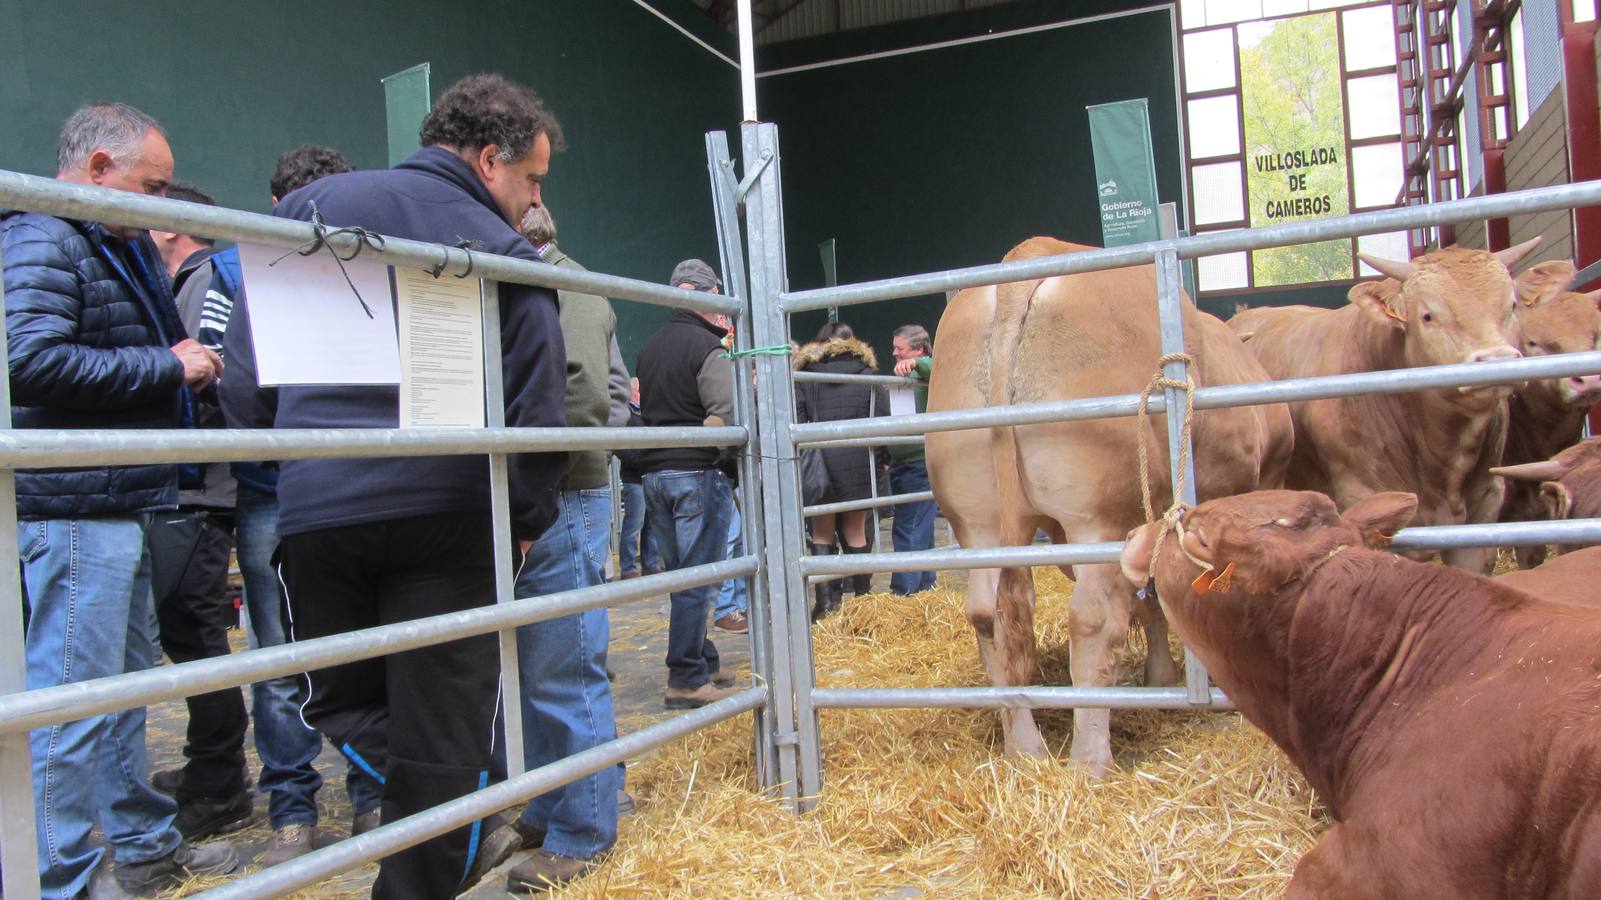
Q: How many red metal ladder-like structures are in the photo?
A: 3